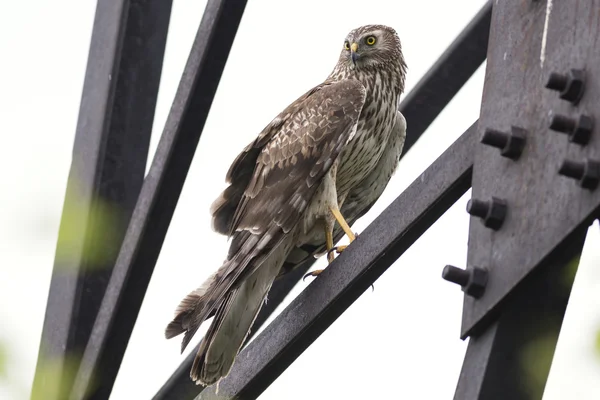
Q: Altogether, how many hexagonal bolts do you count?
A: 6